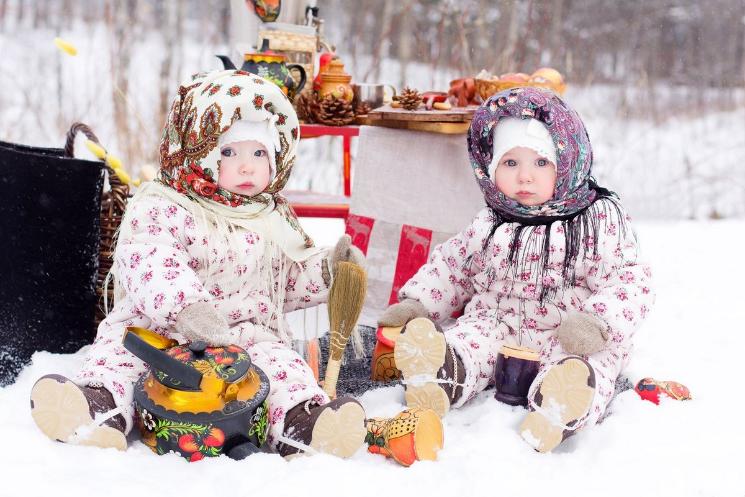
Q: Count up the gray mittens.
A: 4